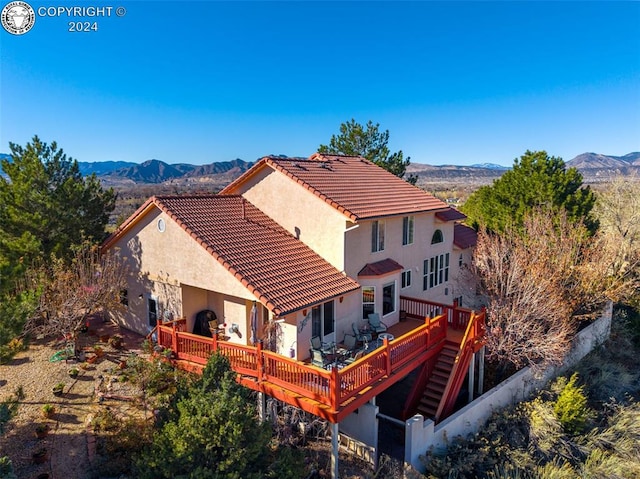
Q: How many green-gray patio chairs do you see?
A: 6